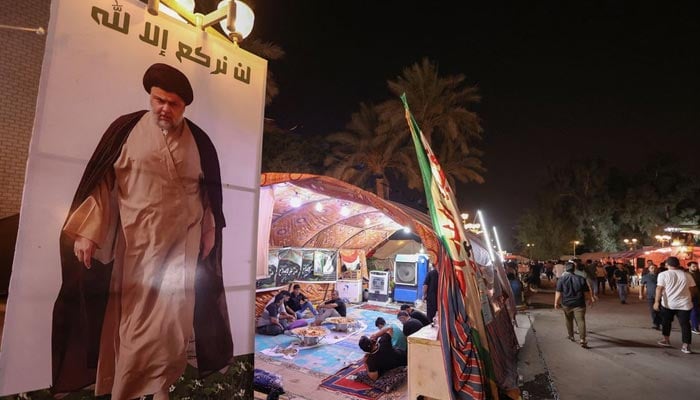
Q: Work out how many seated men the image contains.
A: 8